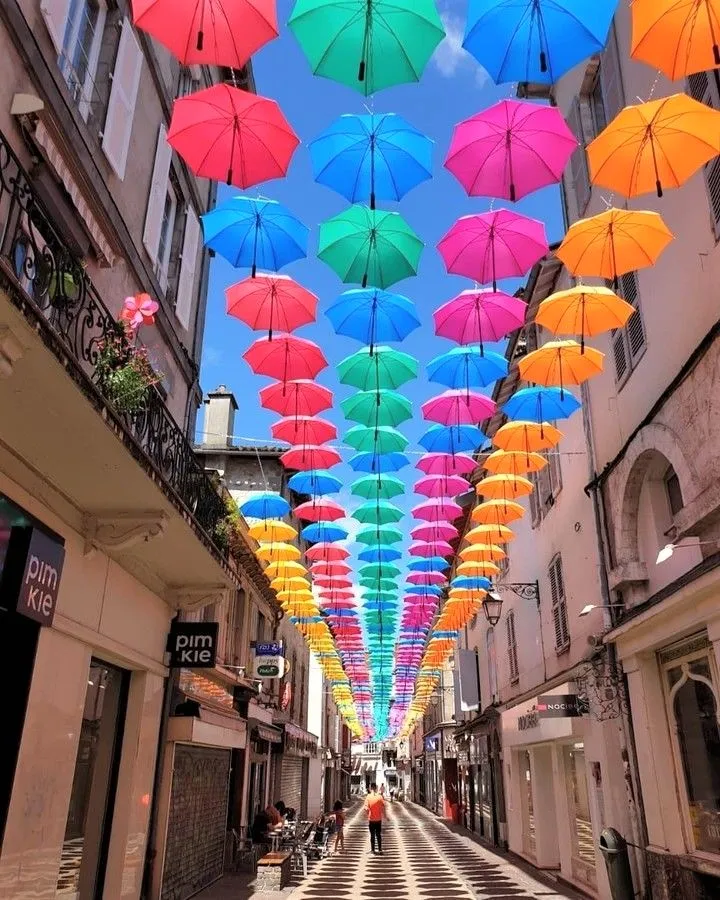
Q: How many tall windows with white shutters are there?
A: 2